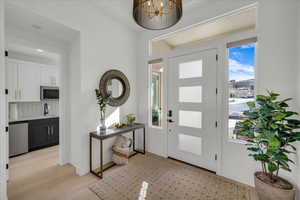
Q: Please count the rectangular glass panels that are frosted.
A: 4